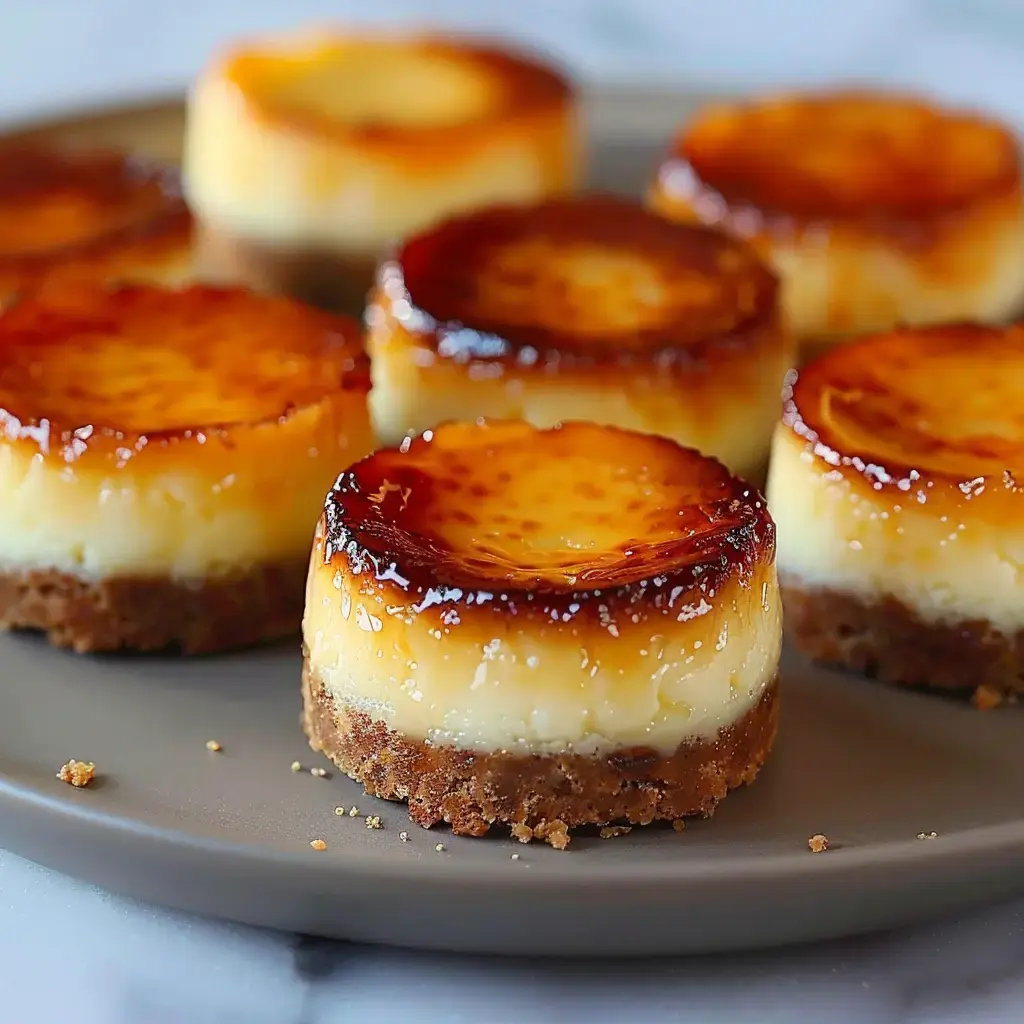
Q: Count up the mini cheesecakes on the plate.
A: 7